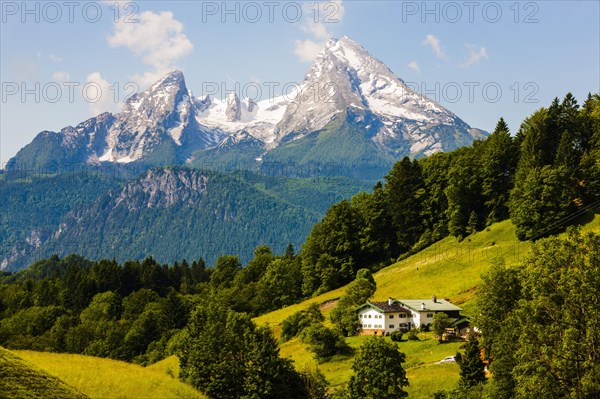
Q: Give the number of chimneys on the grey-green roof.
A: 2